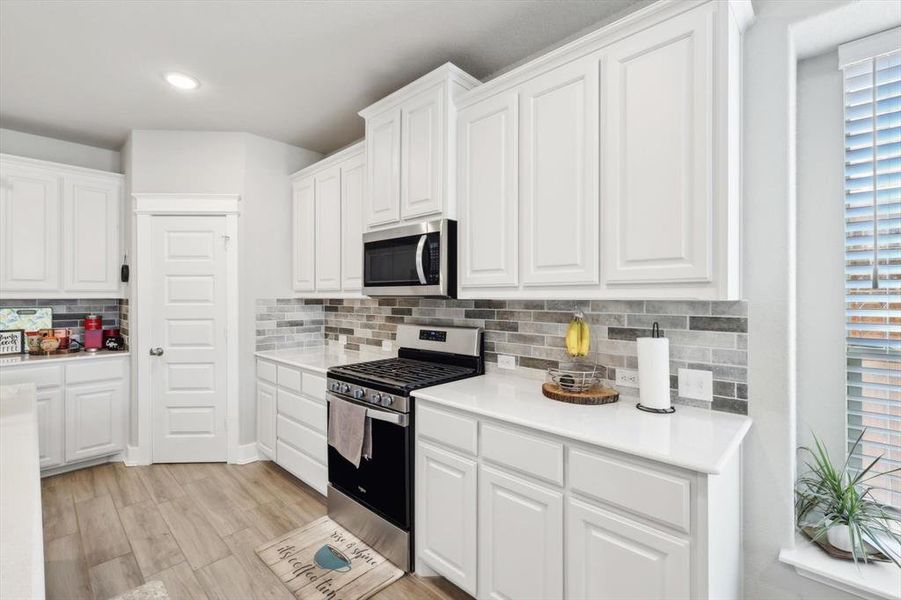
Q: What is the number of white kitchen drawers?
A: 11